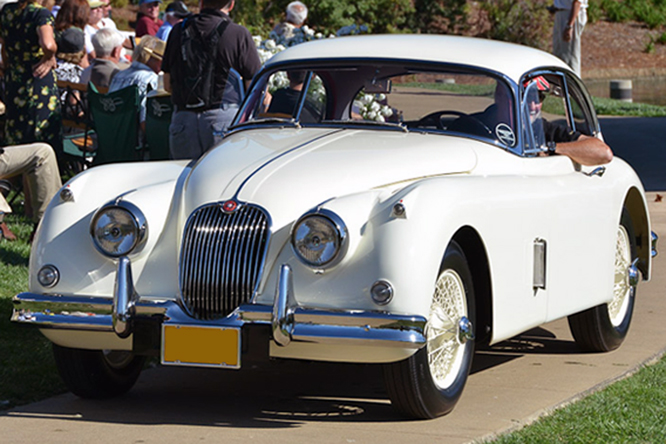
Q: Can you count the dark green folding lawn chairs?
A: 2